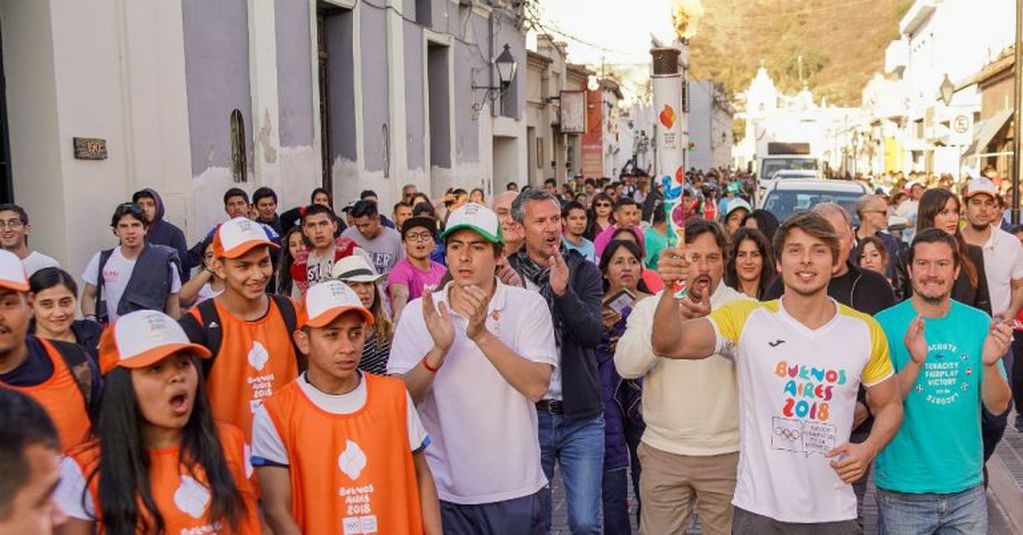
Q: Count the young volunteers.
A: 4